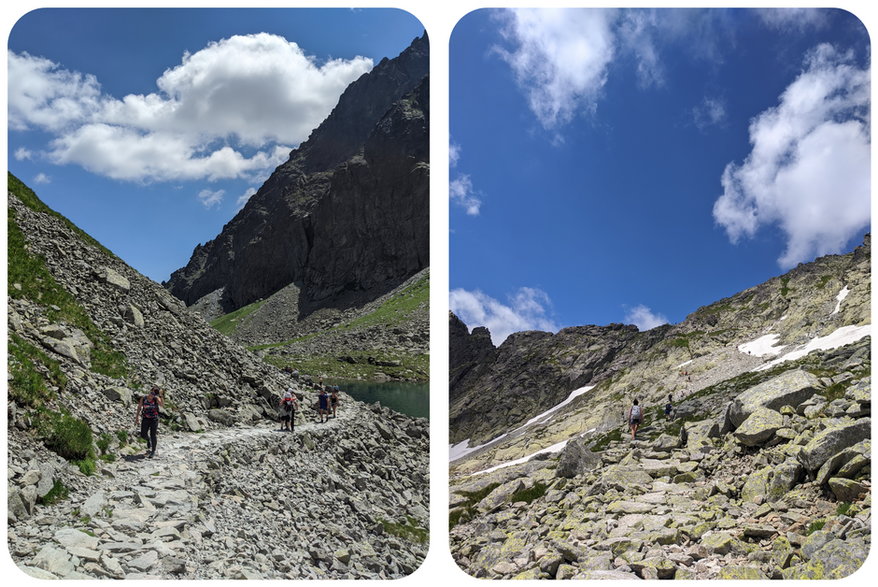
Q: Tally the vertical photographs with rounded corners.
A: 2